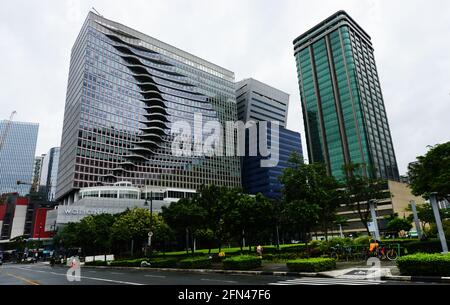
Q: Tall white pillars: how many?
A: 3